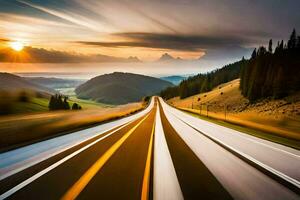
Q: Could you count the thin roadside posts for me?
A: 4